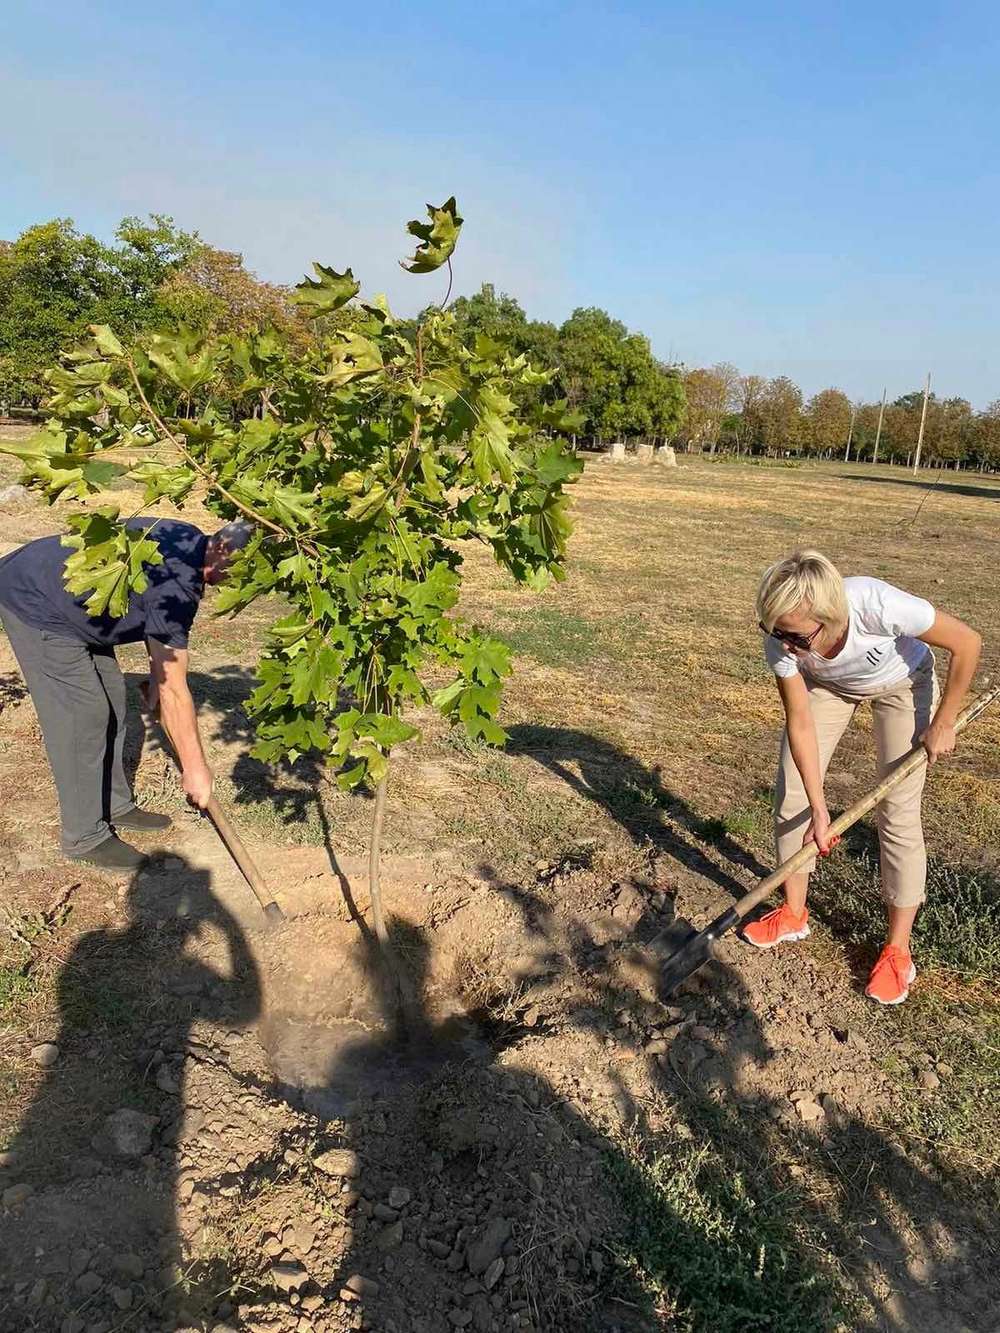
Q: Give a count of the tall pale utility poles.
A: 3